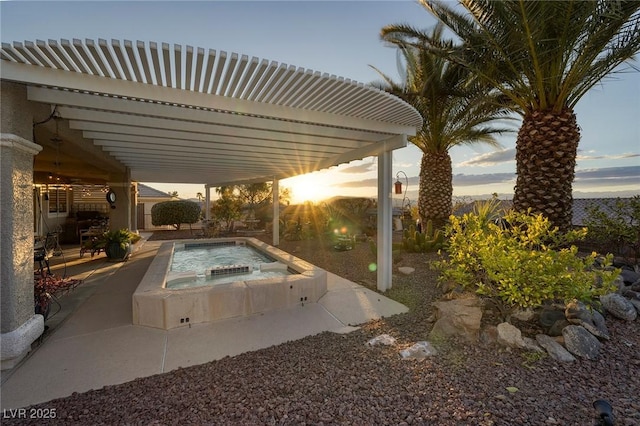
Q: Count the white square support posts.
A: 3